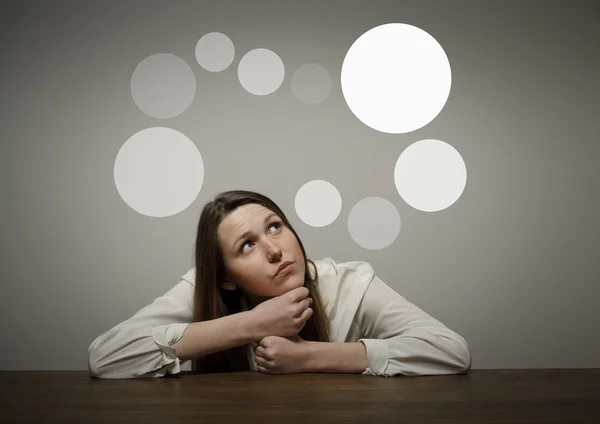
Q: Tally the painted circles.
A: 9